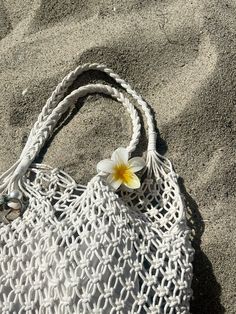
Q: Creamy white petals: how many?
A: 5